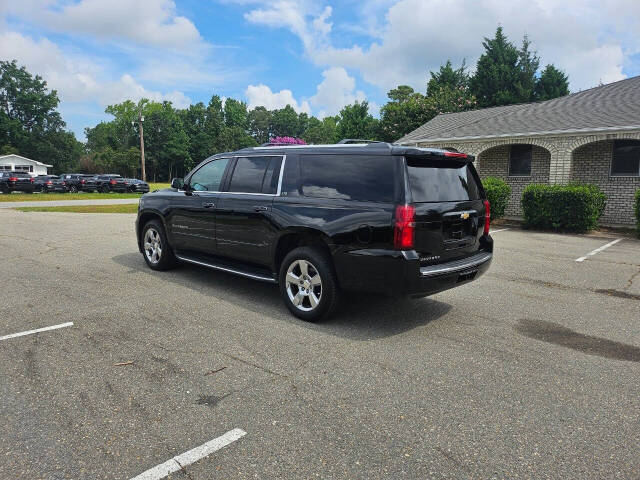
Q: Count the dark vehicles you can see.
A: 6